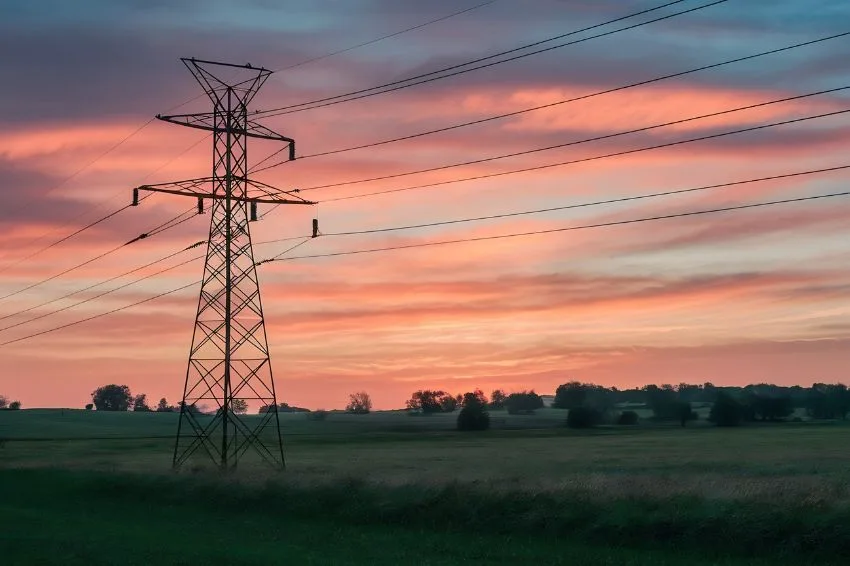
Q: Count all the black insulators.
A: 5